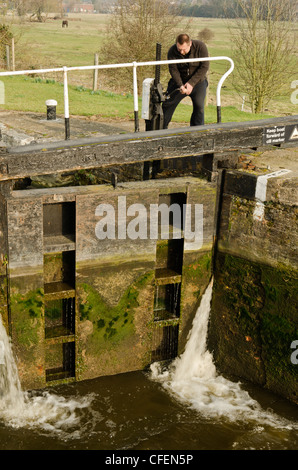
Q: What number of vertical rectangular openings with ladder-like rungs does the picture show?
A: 2